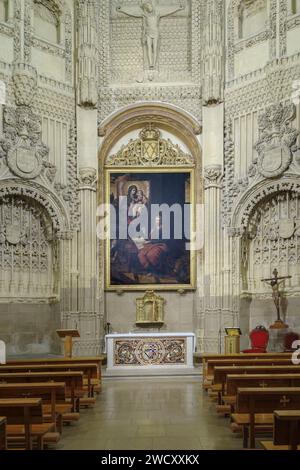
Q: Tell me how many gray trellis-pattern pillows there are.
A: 0